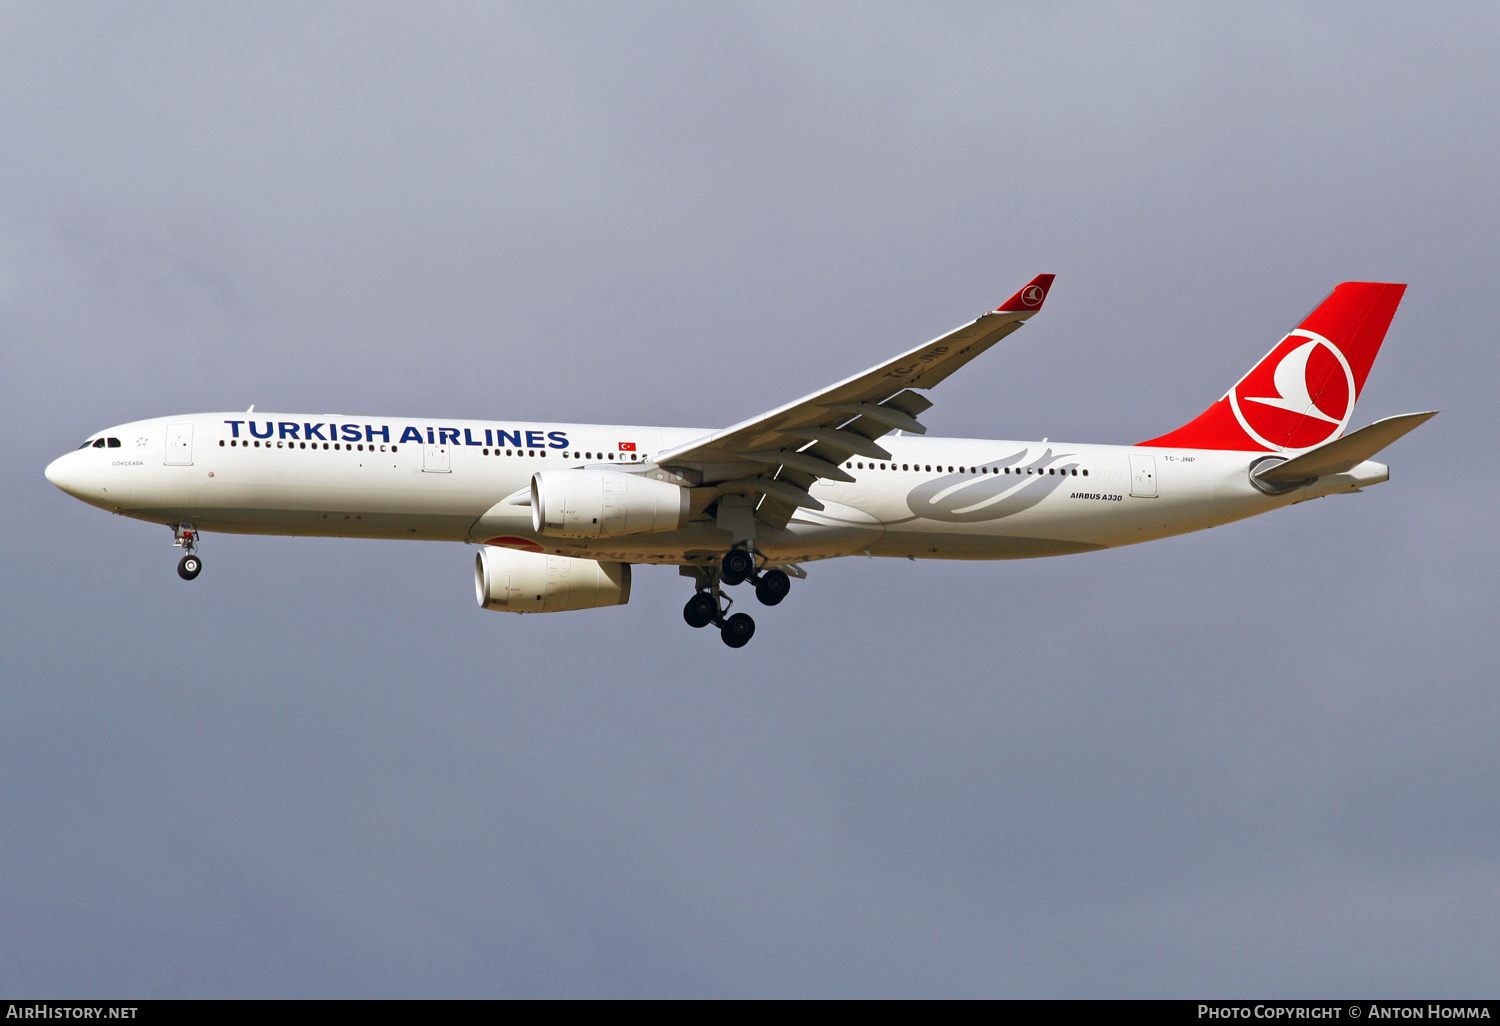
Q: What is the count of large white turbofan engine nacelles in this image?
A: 2